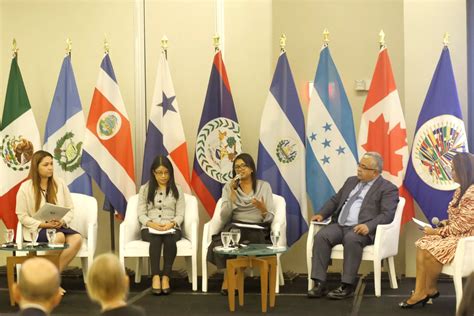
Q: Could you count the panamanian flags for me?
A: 1